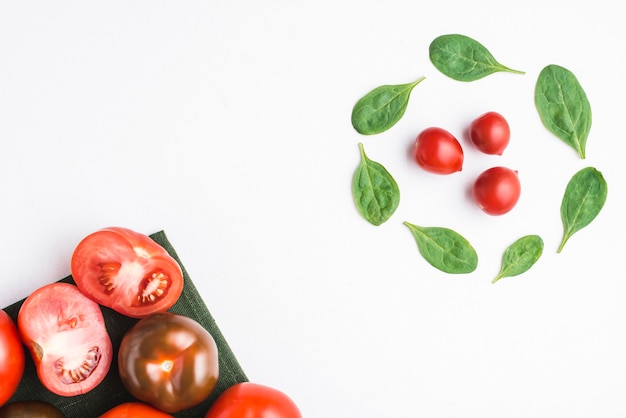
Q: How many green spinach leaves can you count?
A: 7